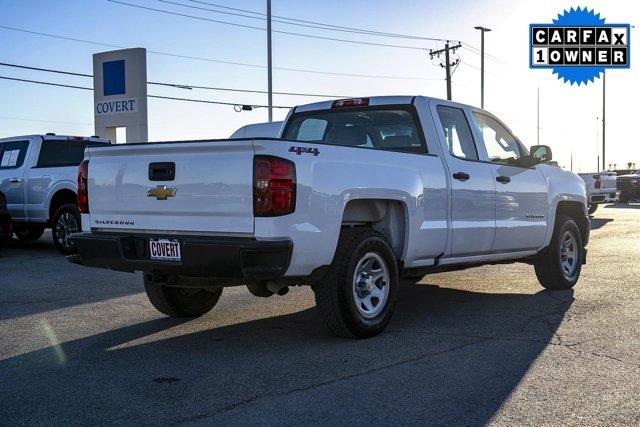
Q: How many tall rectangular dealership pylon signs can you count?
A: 1